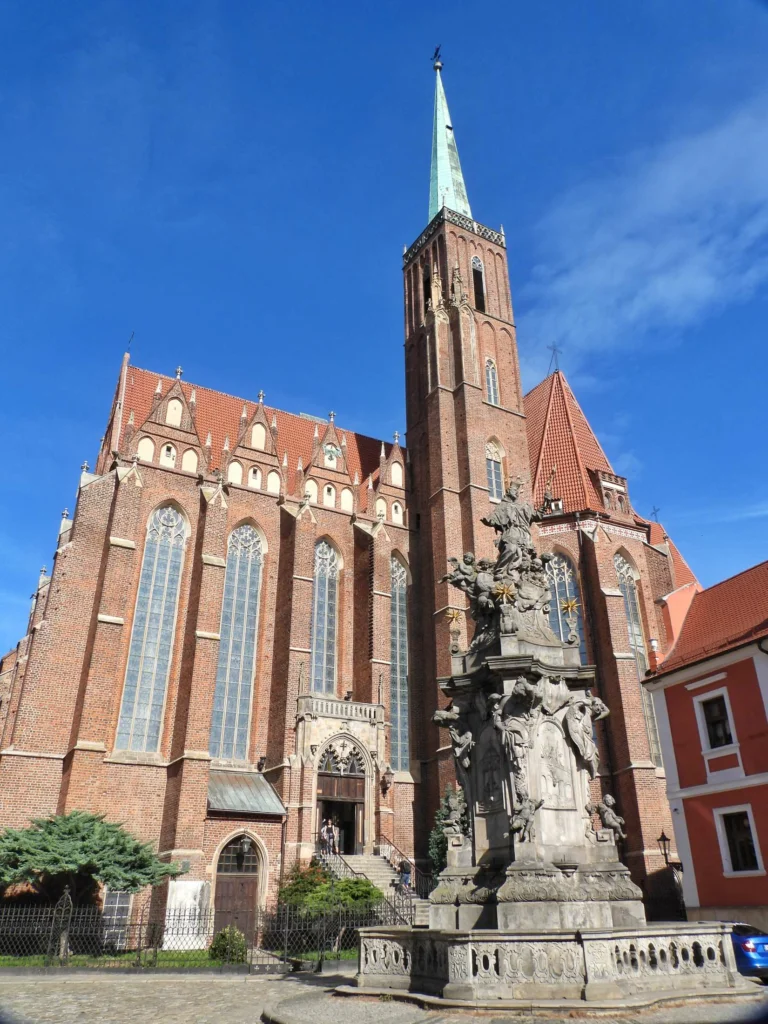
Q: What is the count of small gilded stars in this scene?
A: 3